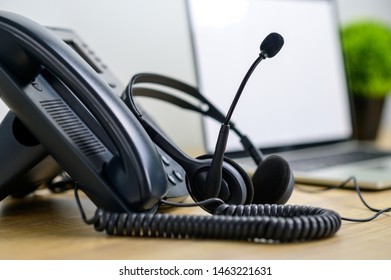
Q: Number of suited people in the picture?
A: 0